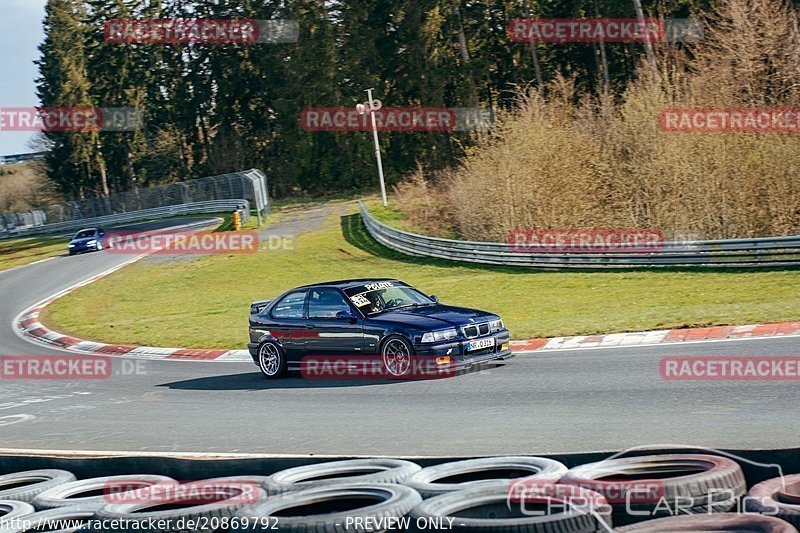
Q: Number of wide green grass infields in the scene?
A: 1